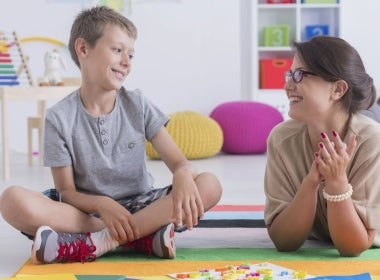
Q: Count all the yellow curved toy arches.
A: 1